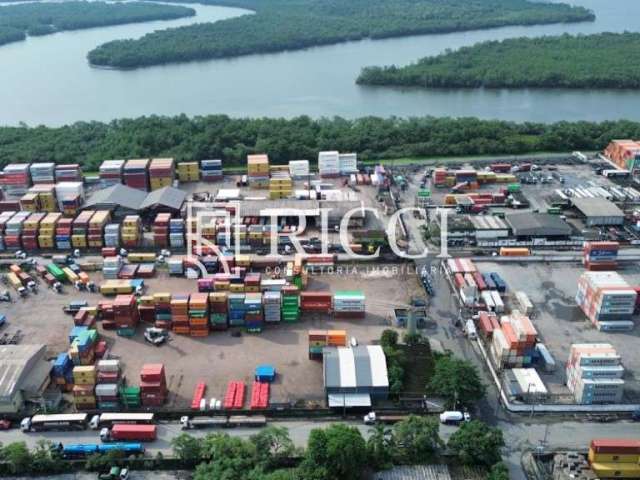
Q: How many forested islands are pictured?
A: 3